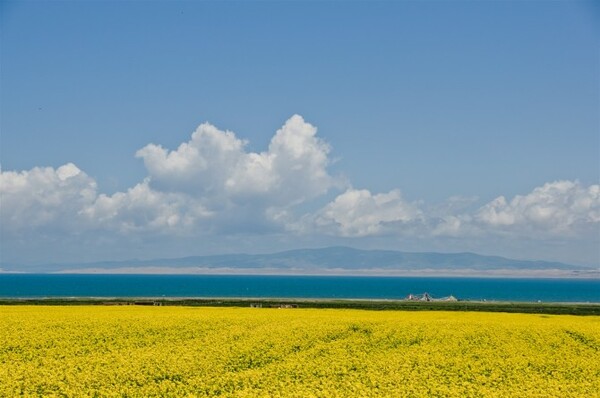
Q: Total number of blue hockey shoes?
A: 0